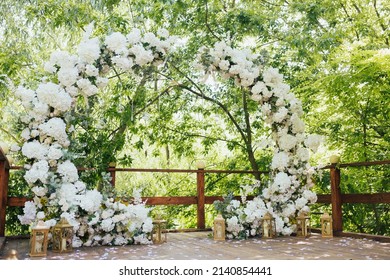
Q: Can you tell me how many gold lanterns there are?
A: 7